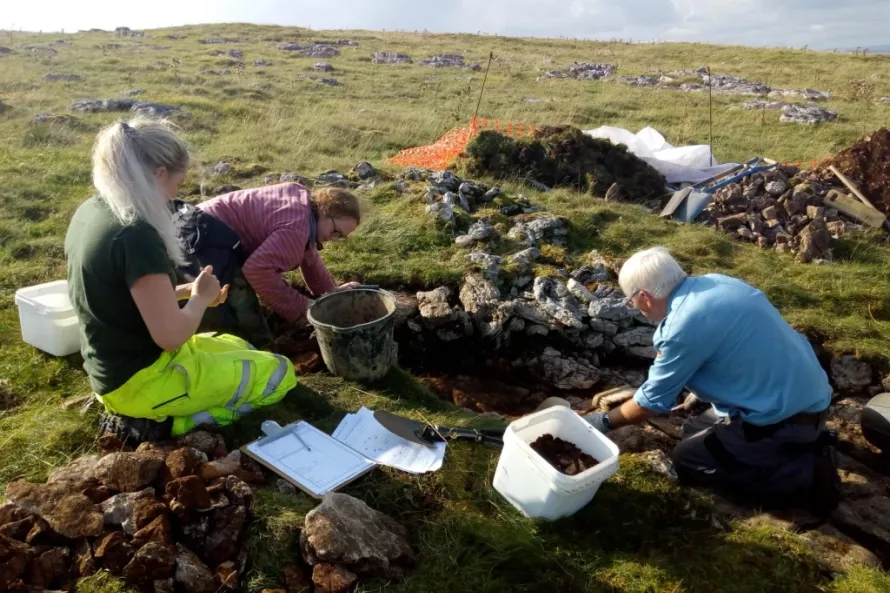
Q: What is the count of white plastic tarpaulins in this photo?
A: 1